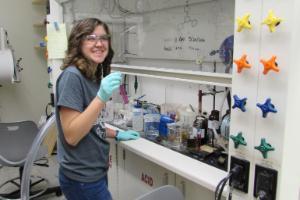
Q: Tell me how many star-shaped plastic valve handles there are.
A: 8